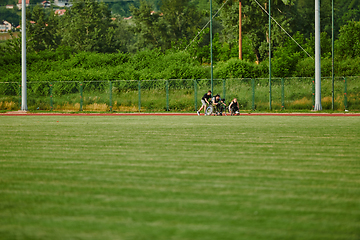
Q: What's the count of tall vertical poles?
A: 6